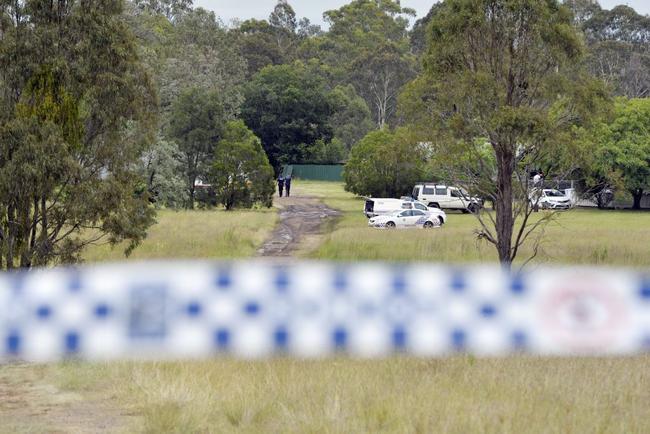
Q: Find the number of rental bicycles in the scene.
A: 0